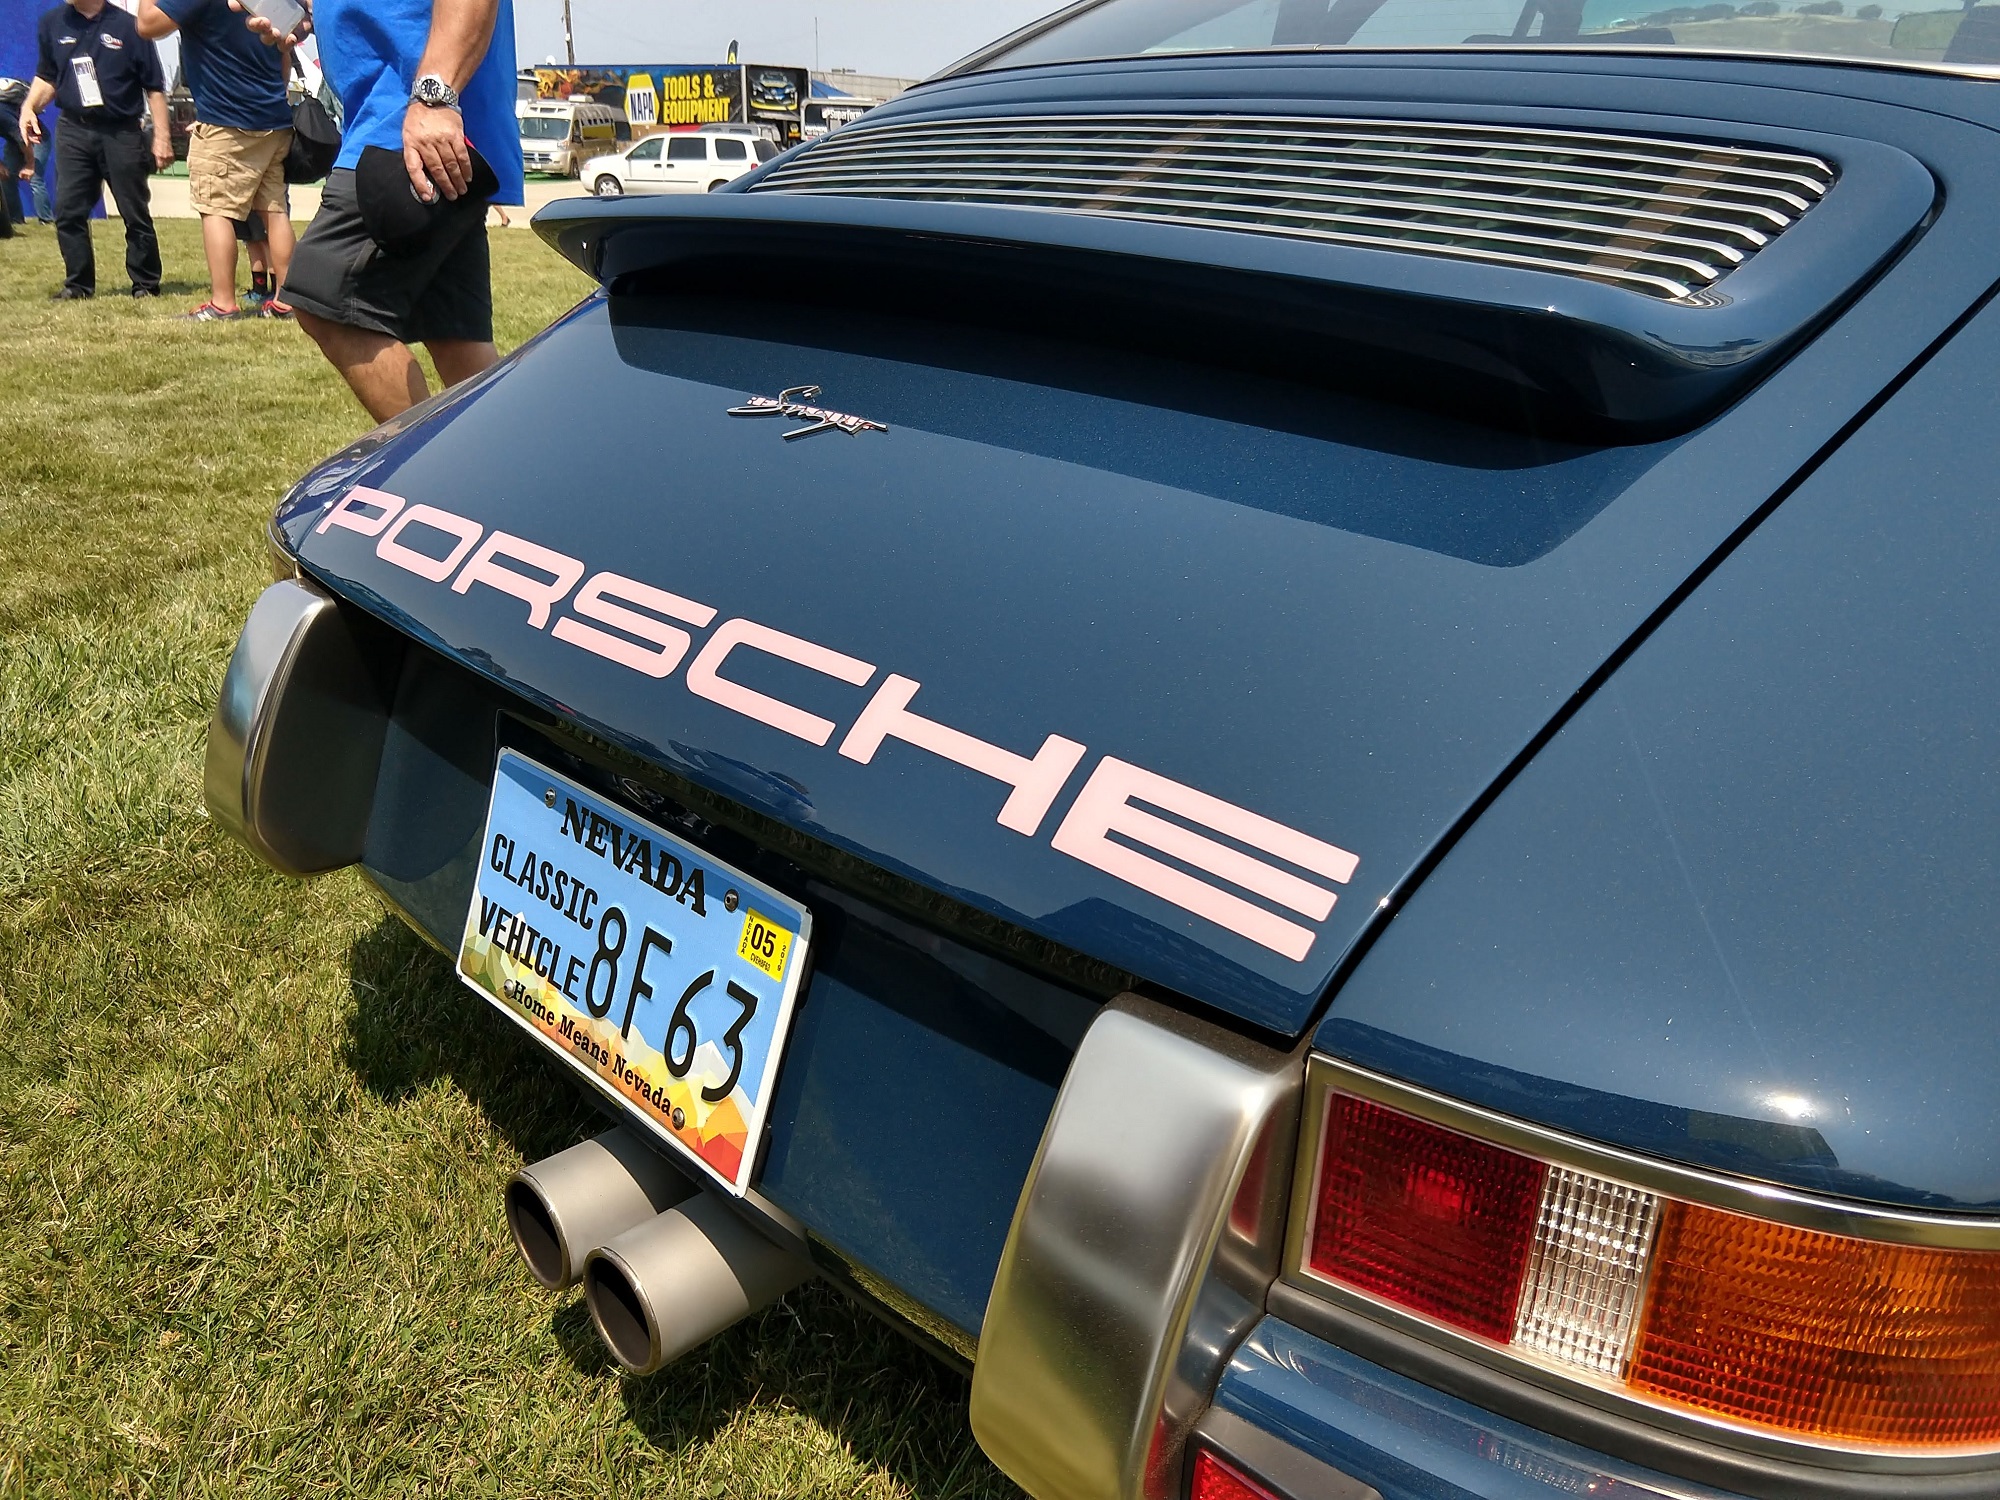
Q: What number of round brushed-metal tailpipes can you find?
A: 2